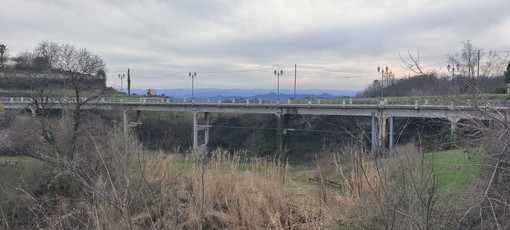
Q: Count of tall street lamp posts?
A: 5